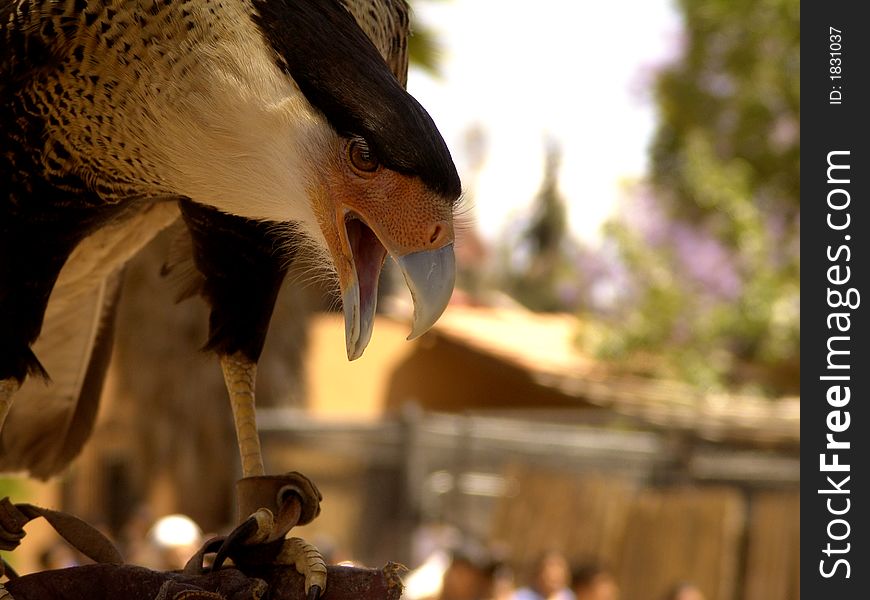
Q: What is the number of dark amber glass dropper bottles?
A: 0